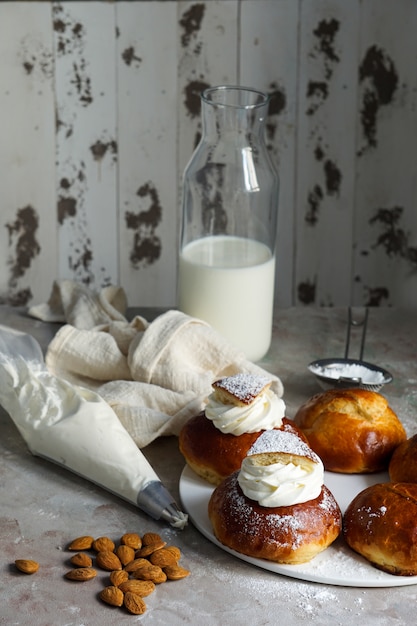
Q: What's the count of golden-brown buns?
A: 5